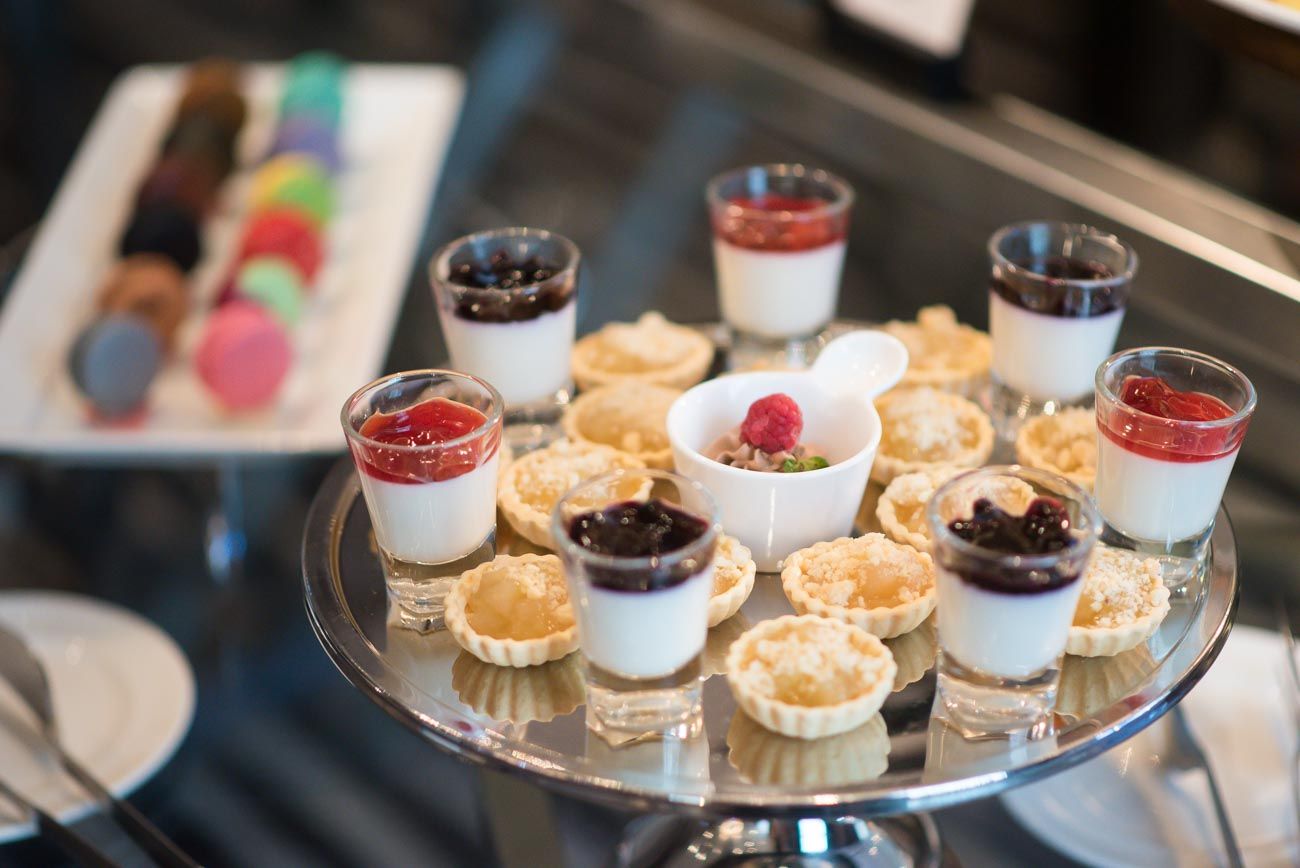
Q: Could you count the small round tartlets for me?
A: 12